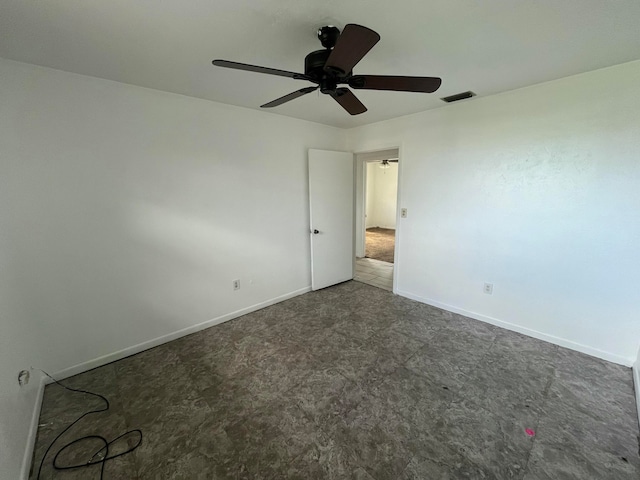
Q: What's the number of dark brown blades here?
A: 5